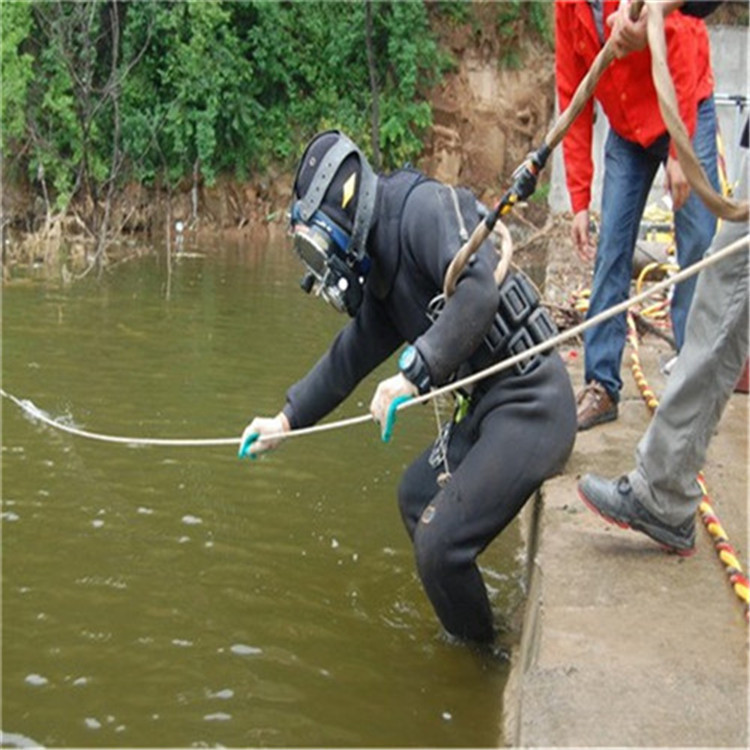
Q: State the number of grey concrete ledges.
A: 1